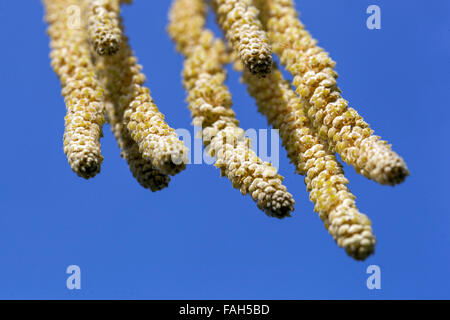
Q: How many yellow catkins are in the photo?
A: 8